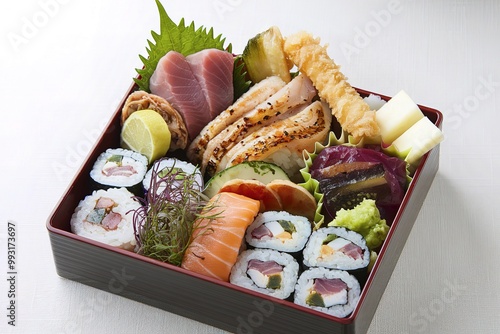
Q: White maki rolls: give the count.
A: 7